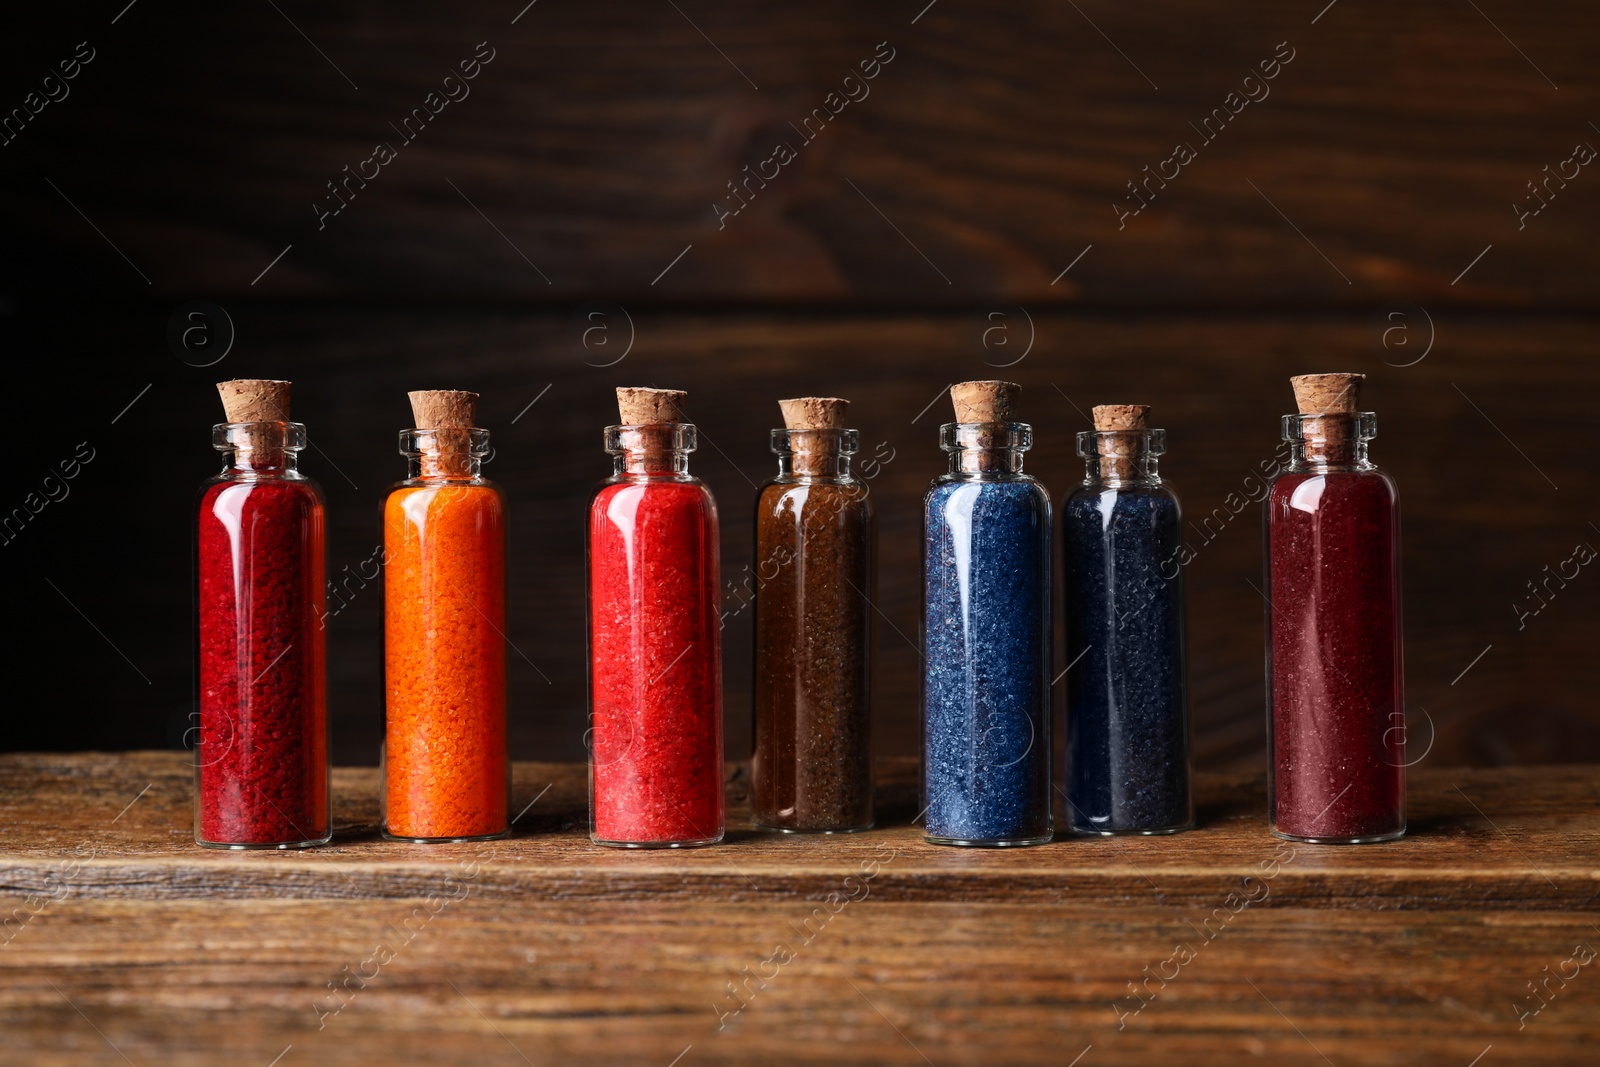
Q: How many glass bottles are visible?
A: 7